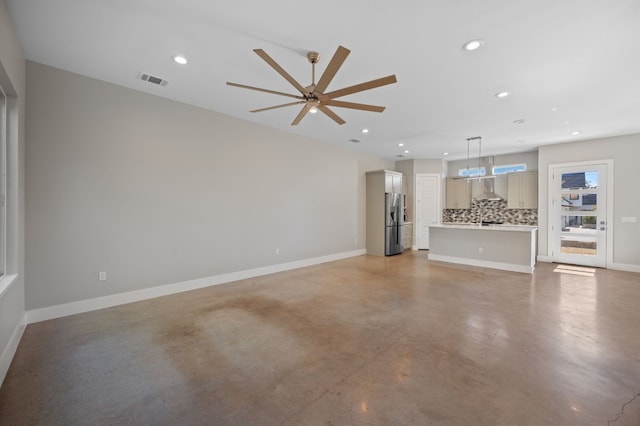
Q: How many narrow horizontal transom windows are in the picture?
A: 2